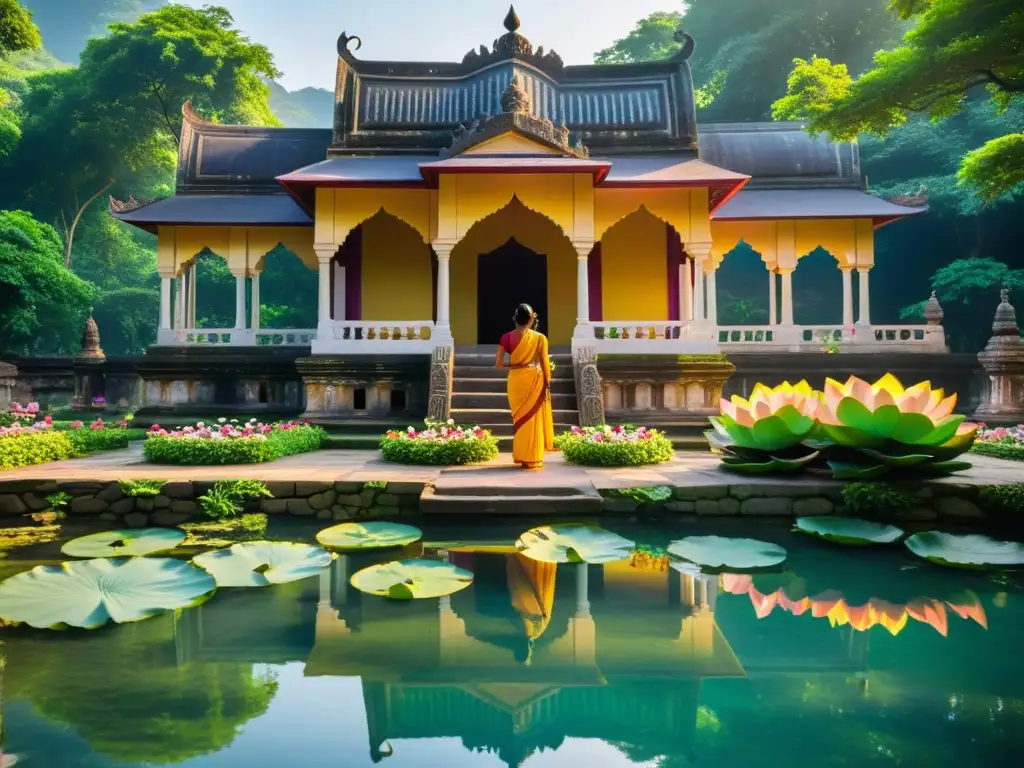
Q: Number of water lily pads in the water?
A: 9